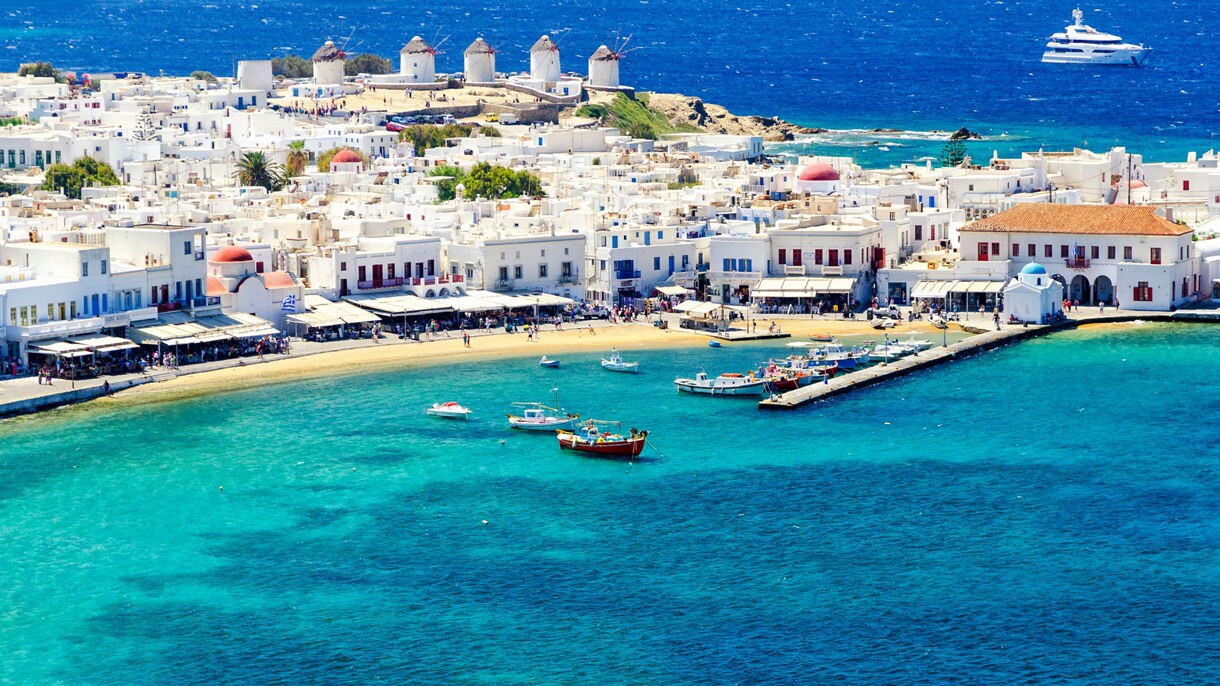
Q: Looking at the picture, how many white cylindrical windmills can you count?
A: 5